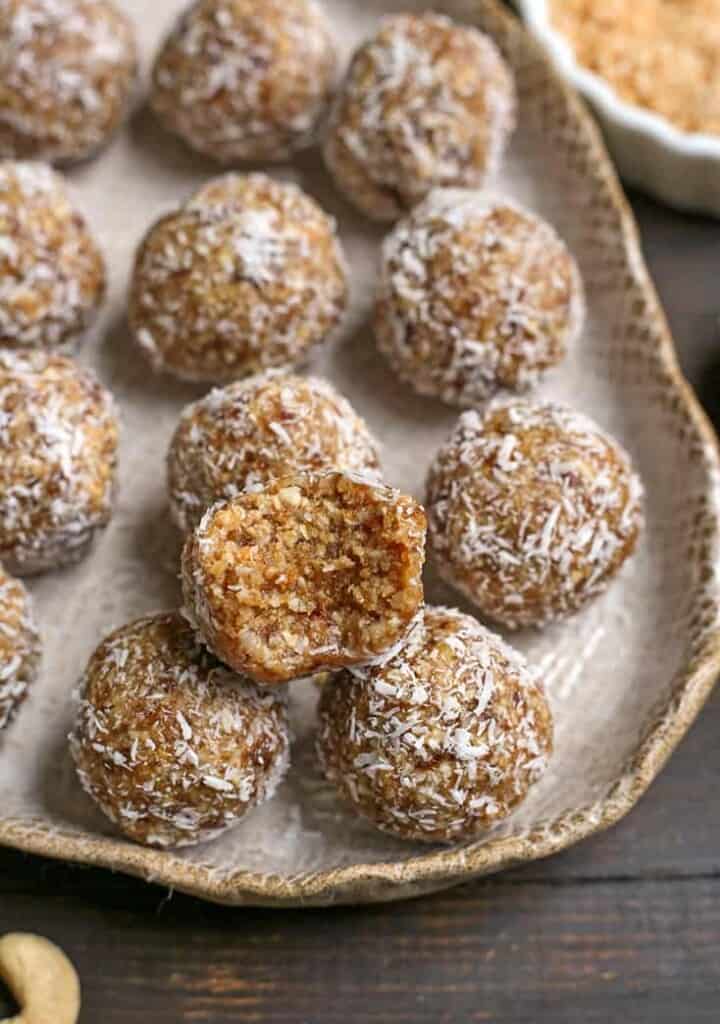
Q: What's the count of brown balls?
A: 13